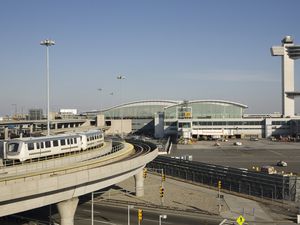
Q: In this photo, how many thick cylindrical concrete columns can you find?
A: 2